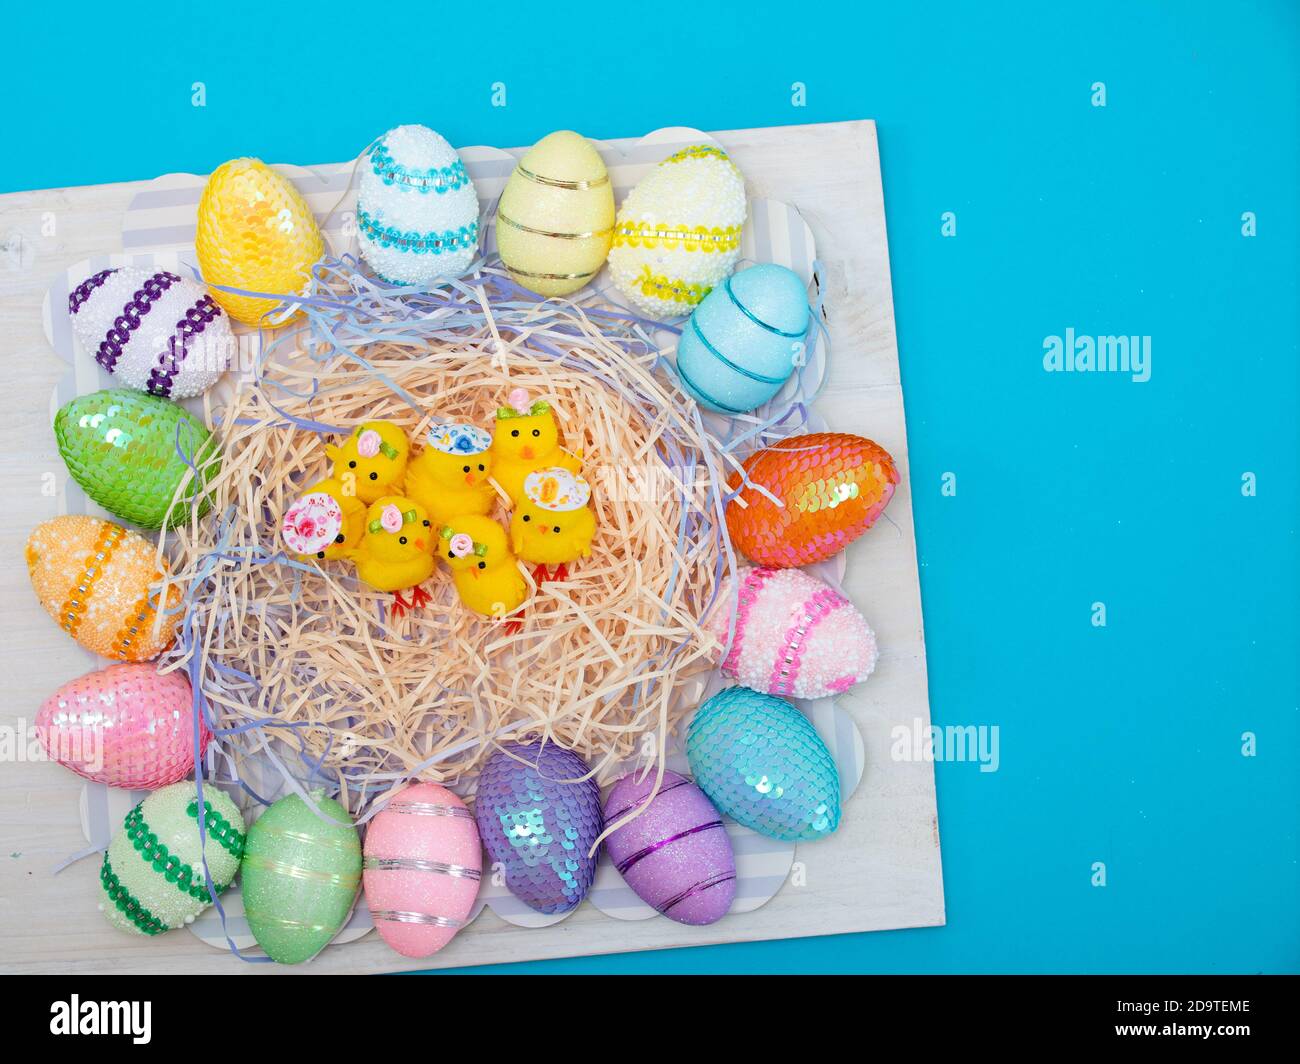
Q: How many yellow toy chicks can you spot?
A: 7